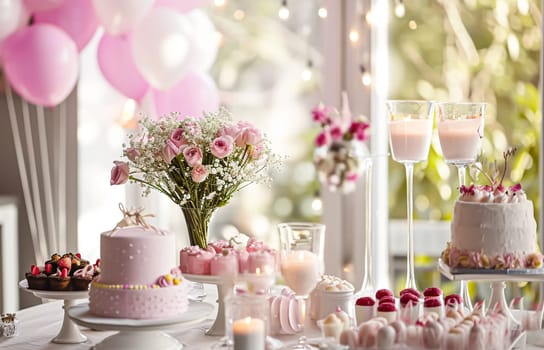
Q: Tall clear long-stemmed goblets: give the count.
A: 2